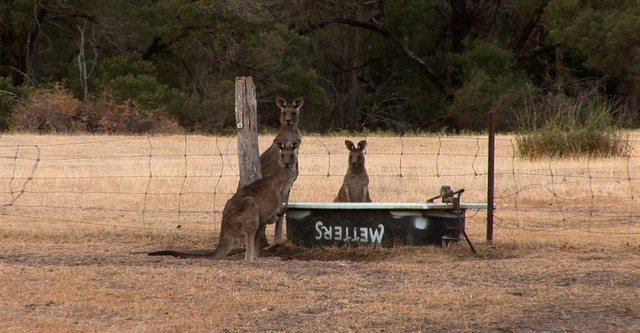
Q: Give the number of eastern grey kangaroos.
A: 3